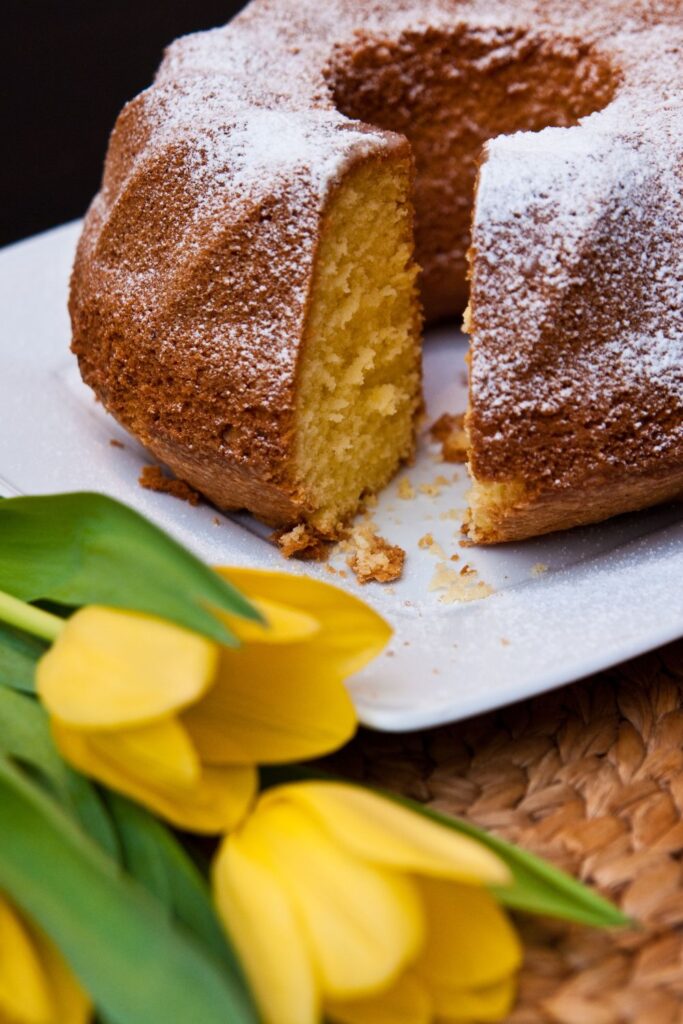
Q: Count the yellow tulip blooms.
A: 3